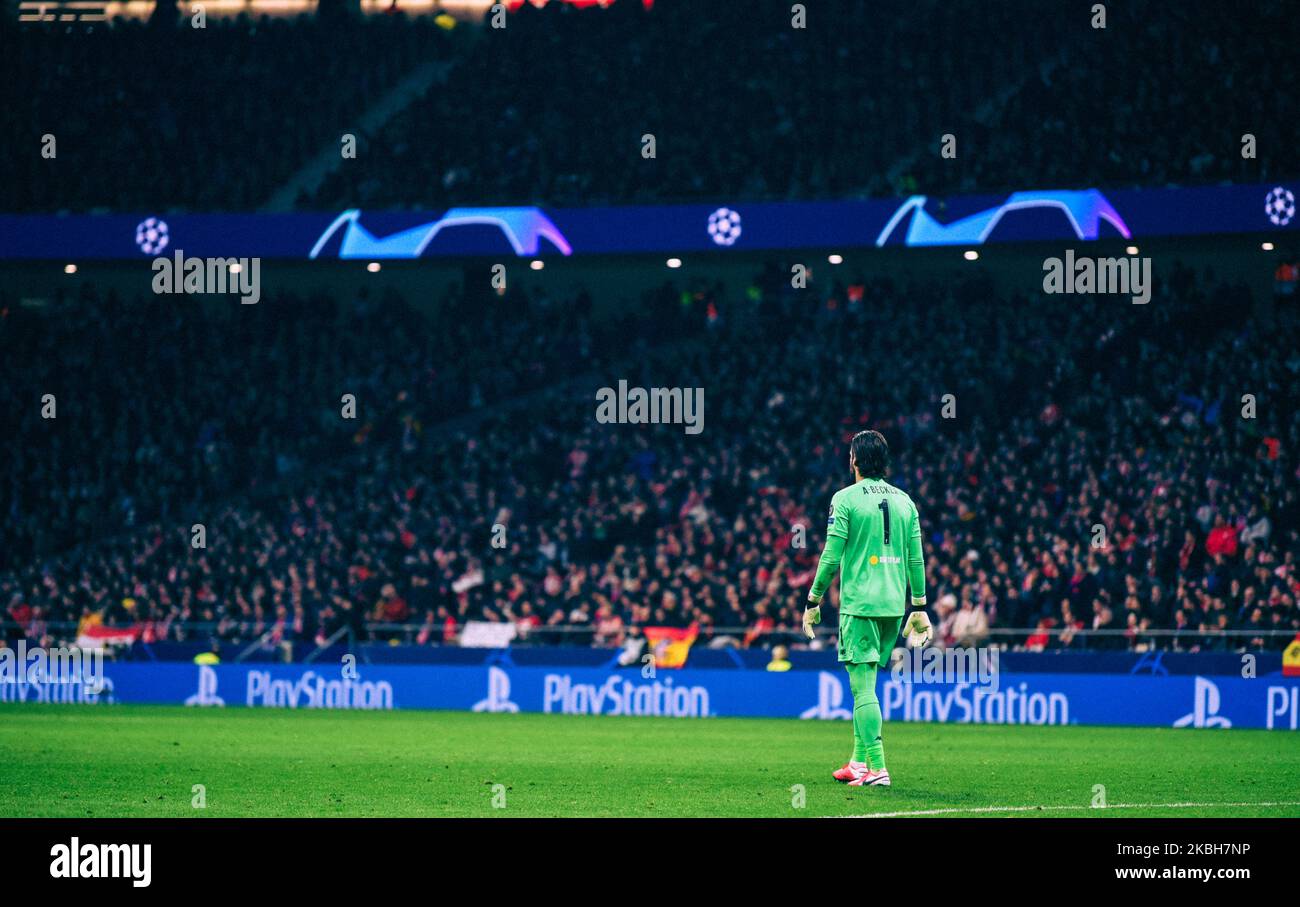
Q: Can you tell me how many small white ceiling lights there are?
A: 9